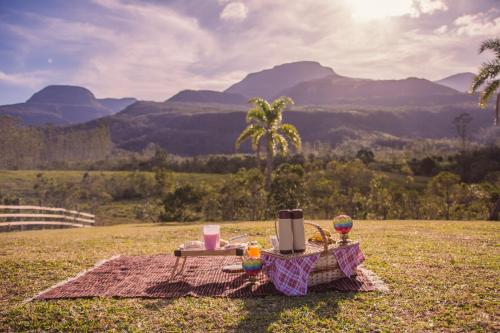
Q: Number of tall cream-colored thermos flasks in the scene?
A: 2